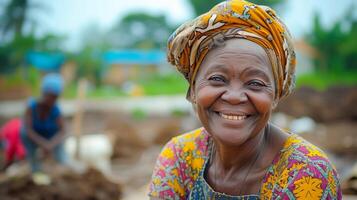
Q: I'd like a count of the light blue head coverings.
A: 1